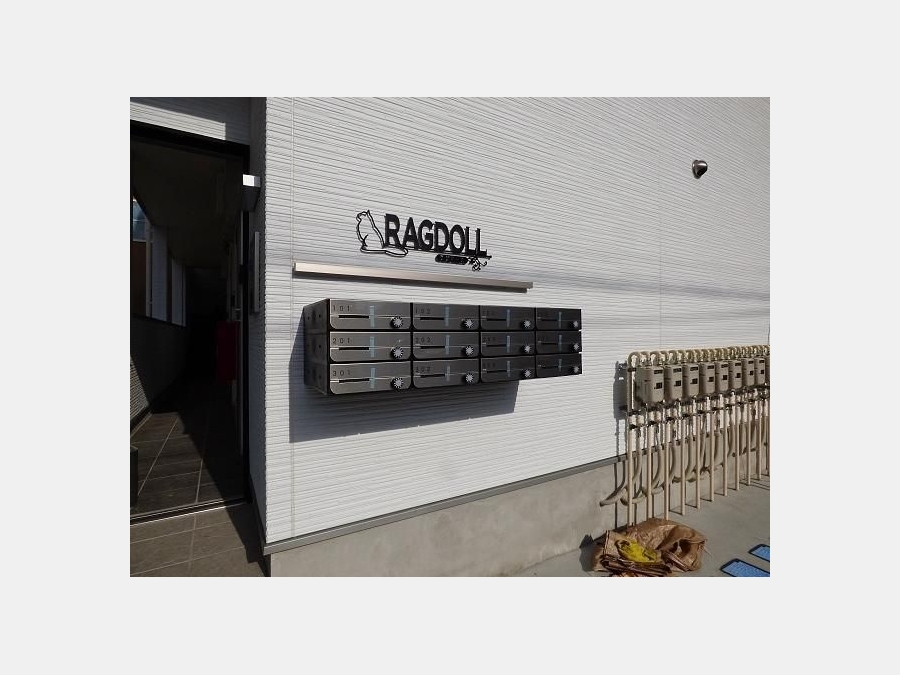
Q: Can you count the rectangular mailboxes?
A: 12